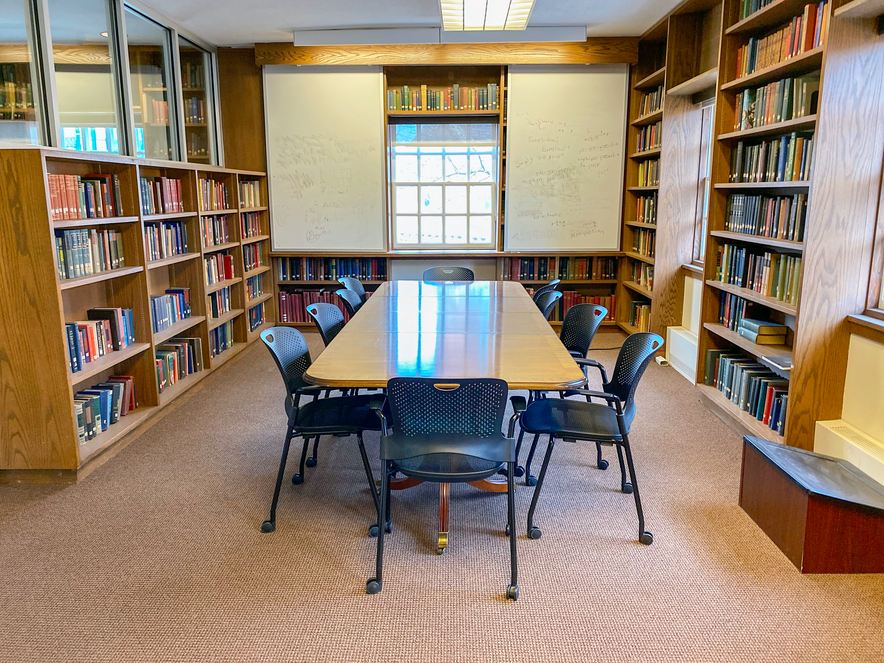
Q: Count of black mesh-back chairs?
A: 10